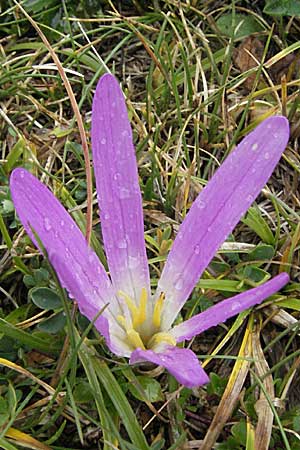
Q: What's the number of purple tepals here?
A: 5